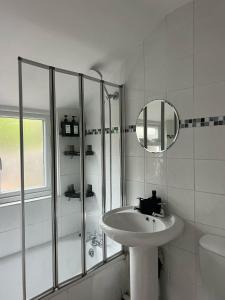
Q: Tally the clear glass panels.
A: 4